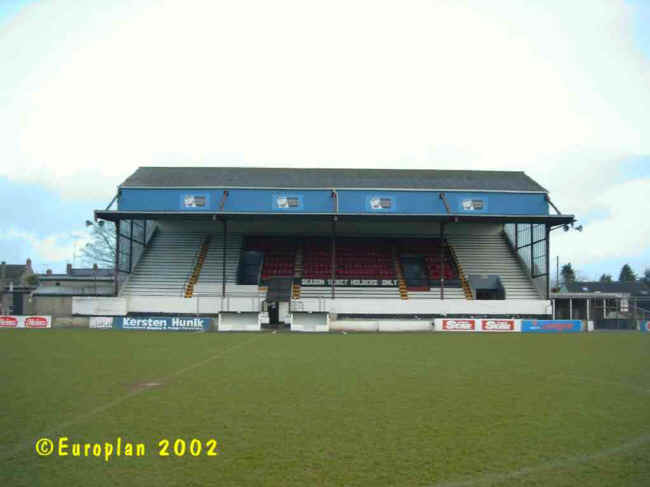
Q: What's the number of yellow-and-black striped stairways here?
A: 4